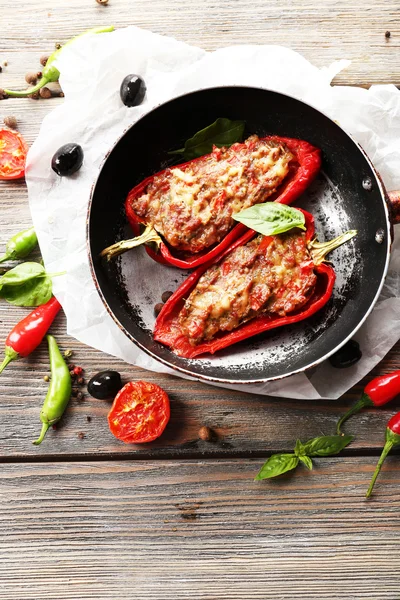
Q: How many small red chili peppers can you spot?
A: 3